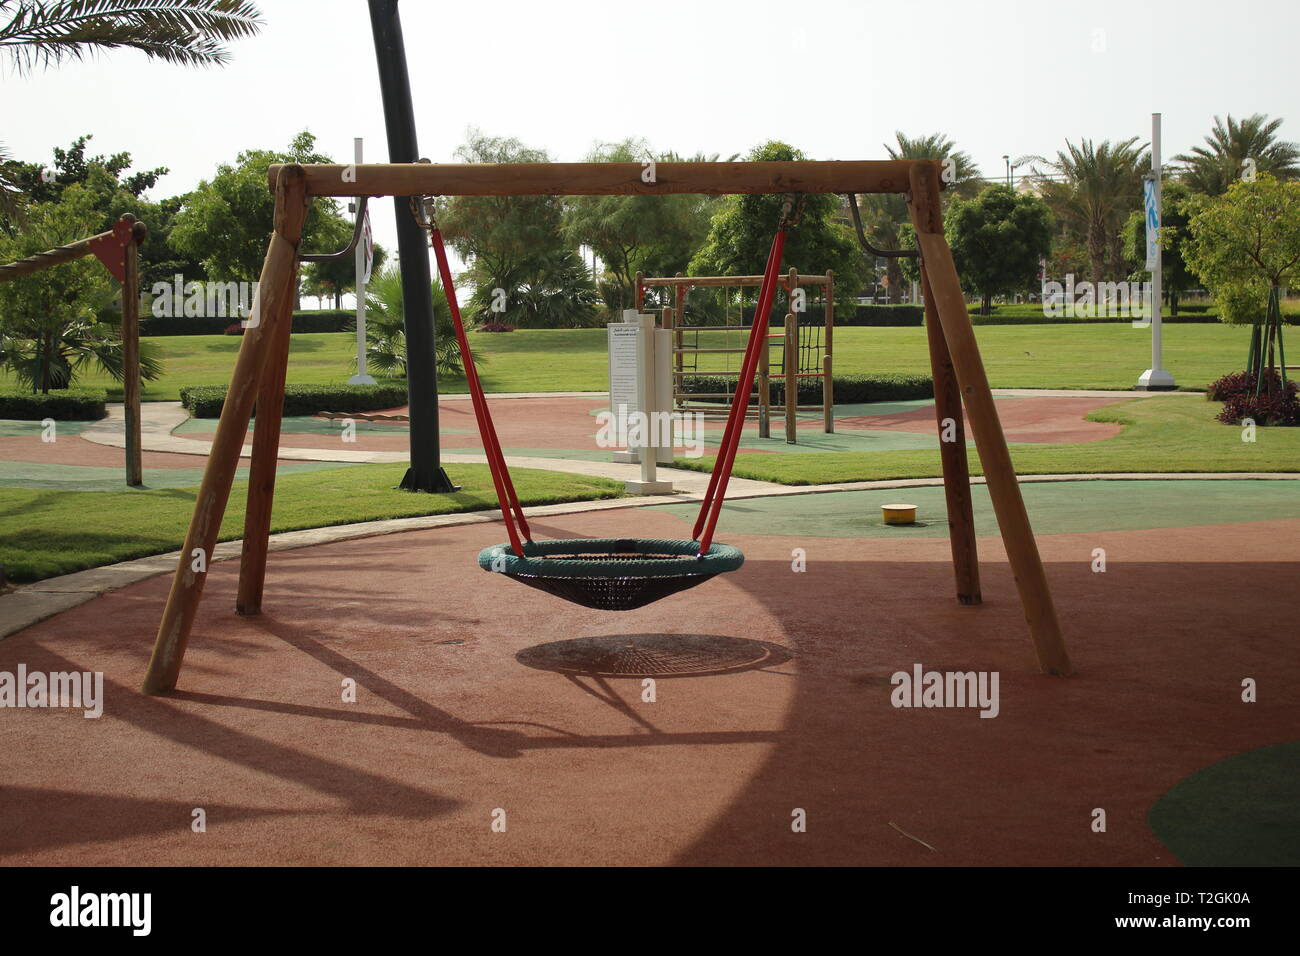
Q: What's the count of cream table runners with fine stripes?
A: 0